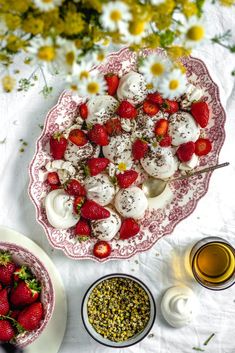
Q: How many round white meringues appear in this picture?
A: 11